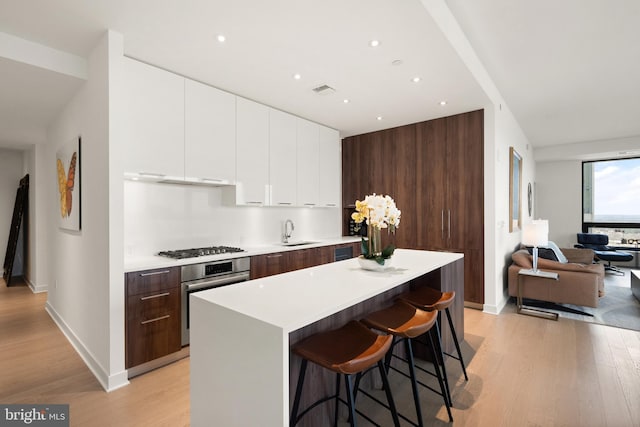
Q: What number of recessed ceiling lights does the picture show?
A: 7